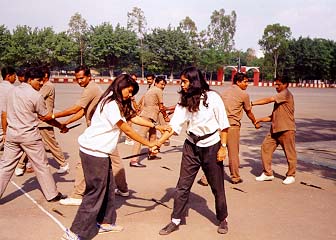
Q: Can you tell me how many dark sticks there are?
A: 7